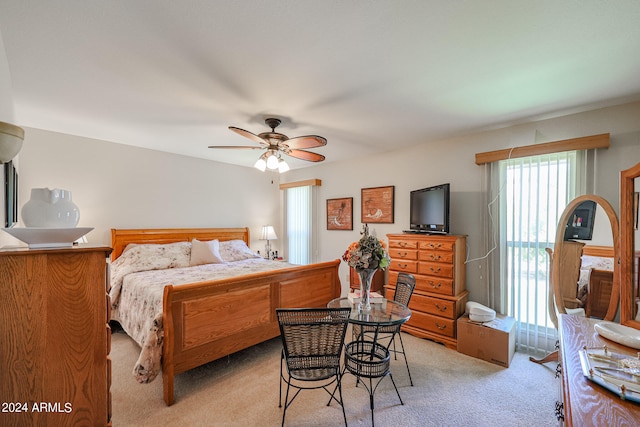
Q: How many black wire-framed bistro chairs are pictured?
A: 2